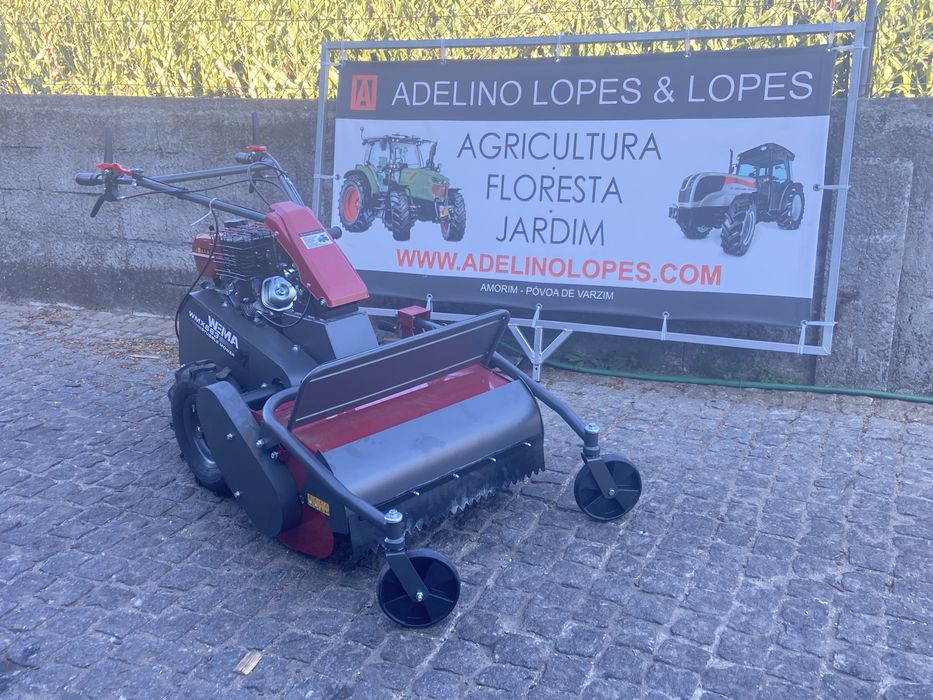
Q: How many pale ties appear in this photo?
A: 15